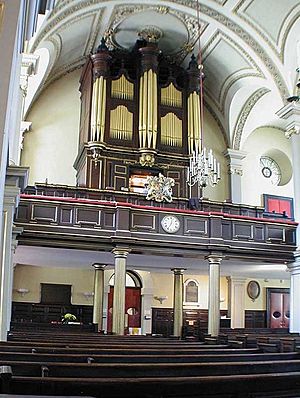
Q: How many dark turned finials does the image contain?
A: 2